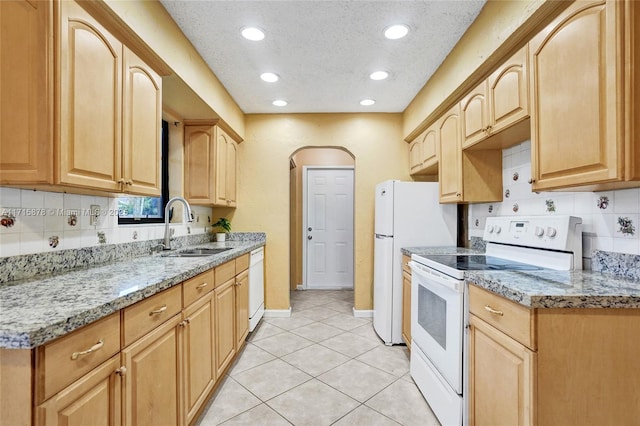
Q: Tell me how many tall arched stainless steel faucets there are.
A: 1